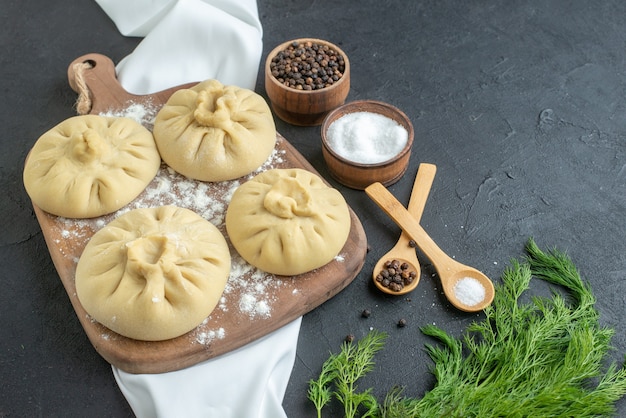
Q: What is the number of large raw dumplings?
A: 4